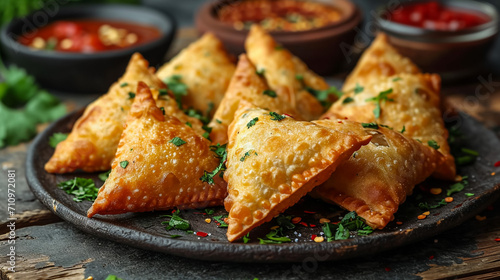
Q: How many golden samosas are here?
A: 9